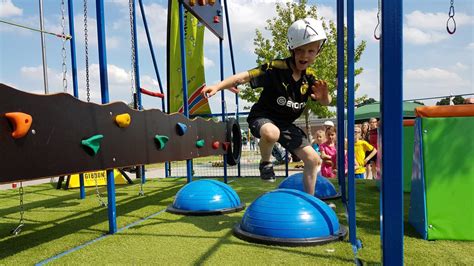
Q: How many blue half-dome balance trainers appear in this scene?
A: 3